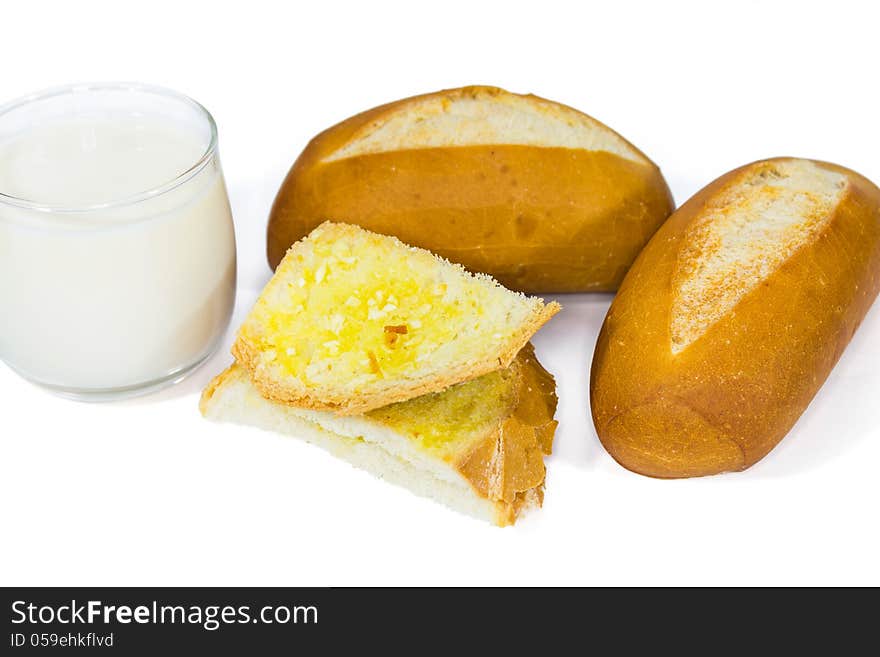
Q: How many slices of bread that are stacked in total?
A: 3